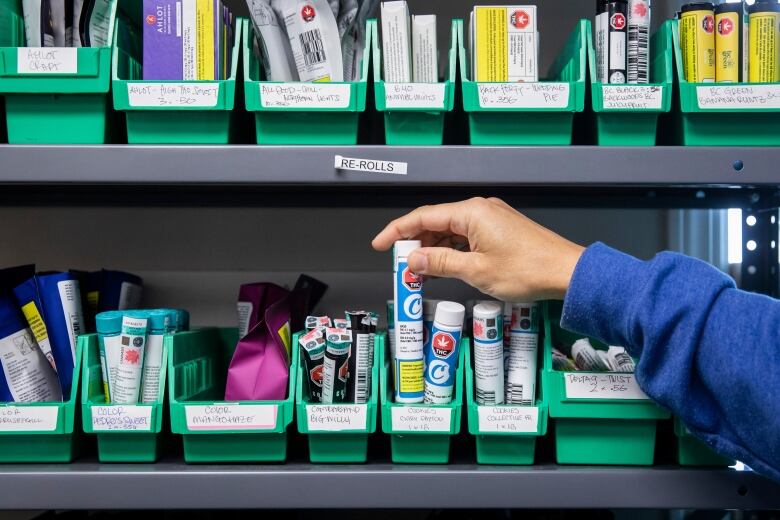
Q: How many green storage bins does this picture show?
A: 15